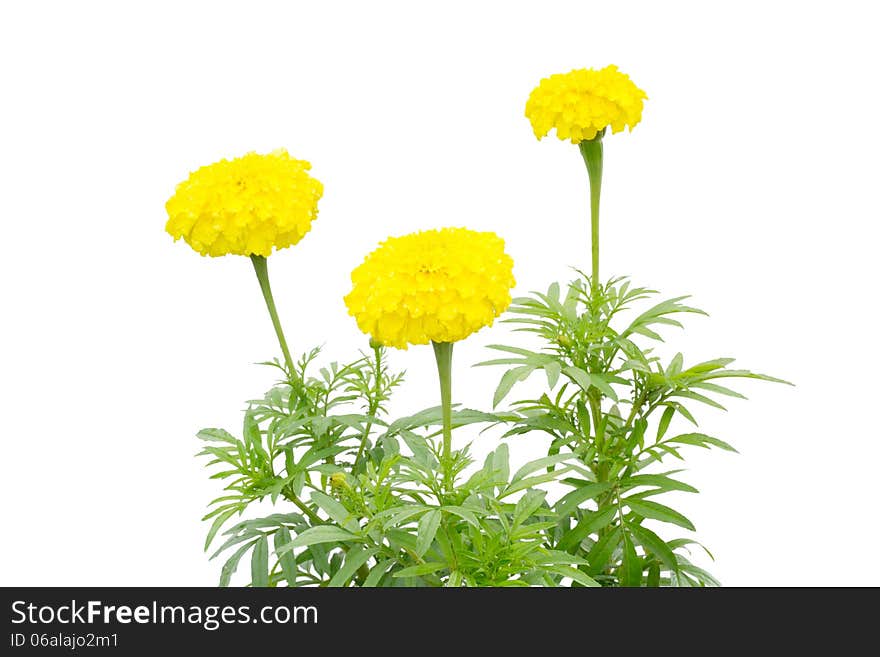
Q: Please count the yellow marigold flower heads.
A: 3